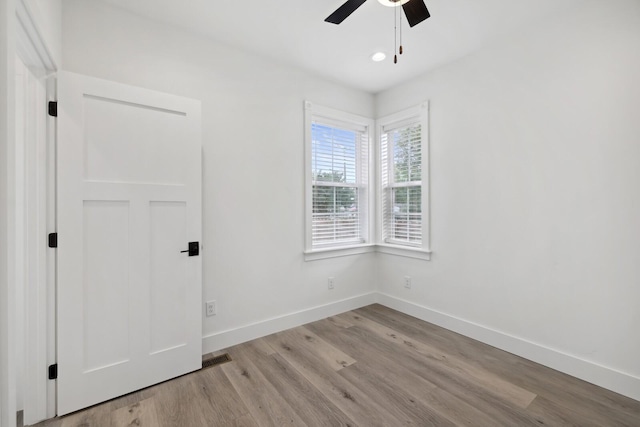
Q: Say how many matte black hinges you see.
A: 3